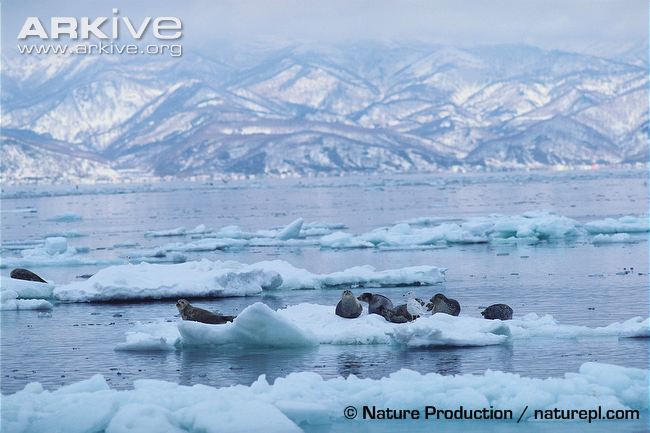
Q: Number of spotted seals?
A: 7